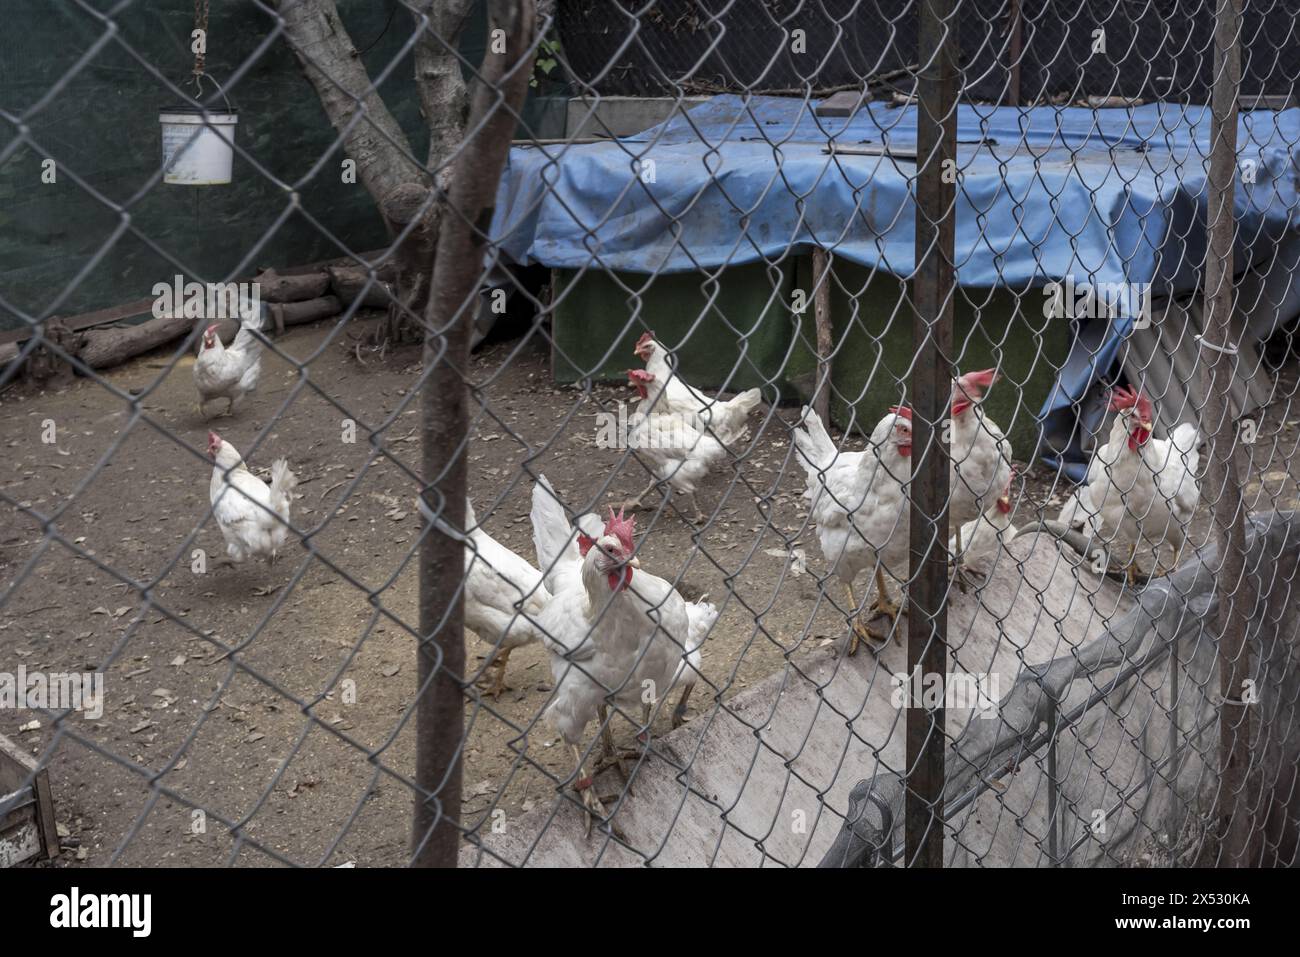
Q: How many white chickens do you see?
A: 11